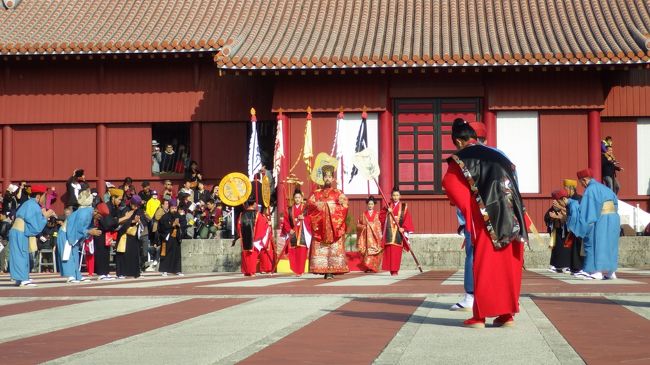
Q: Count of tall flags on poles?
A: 5